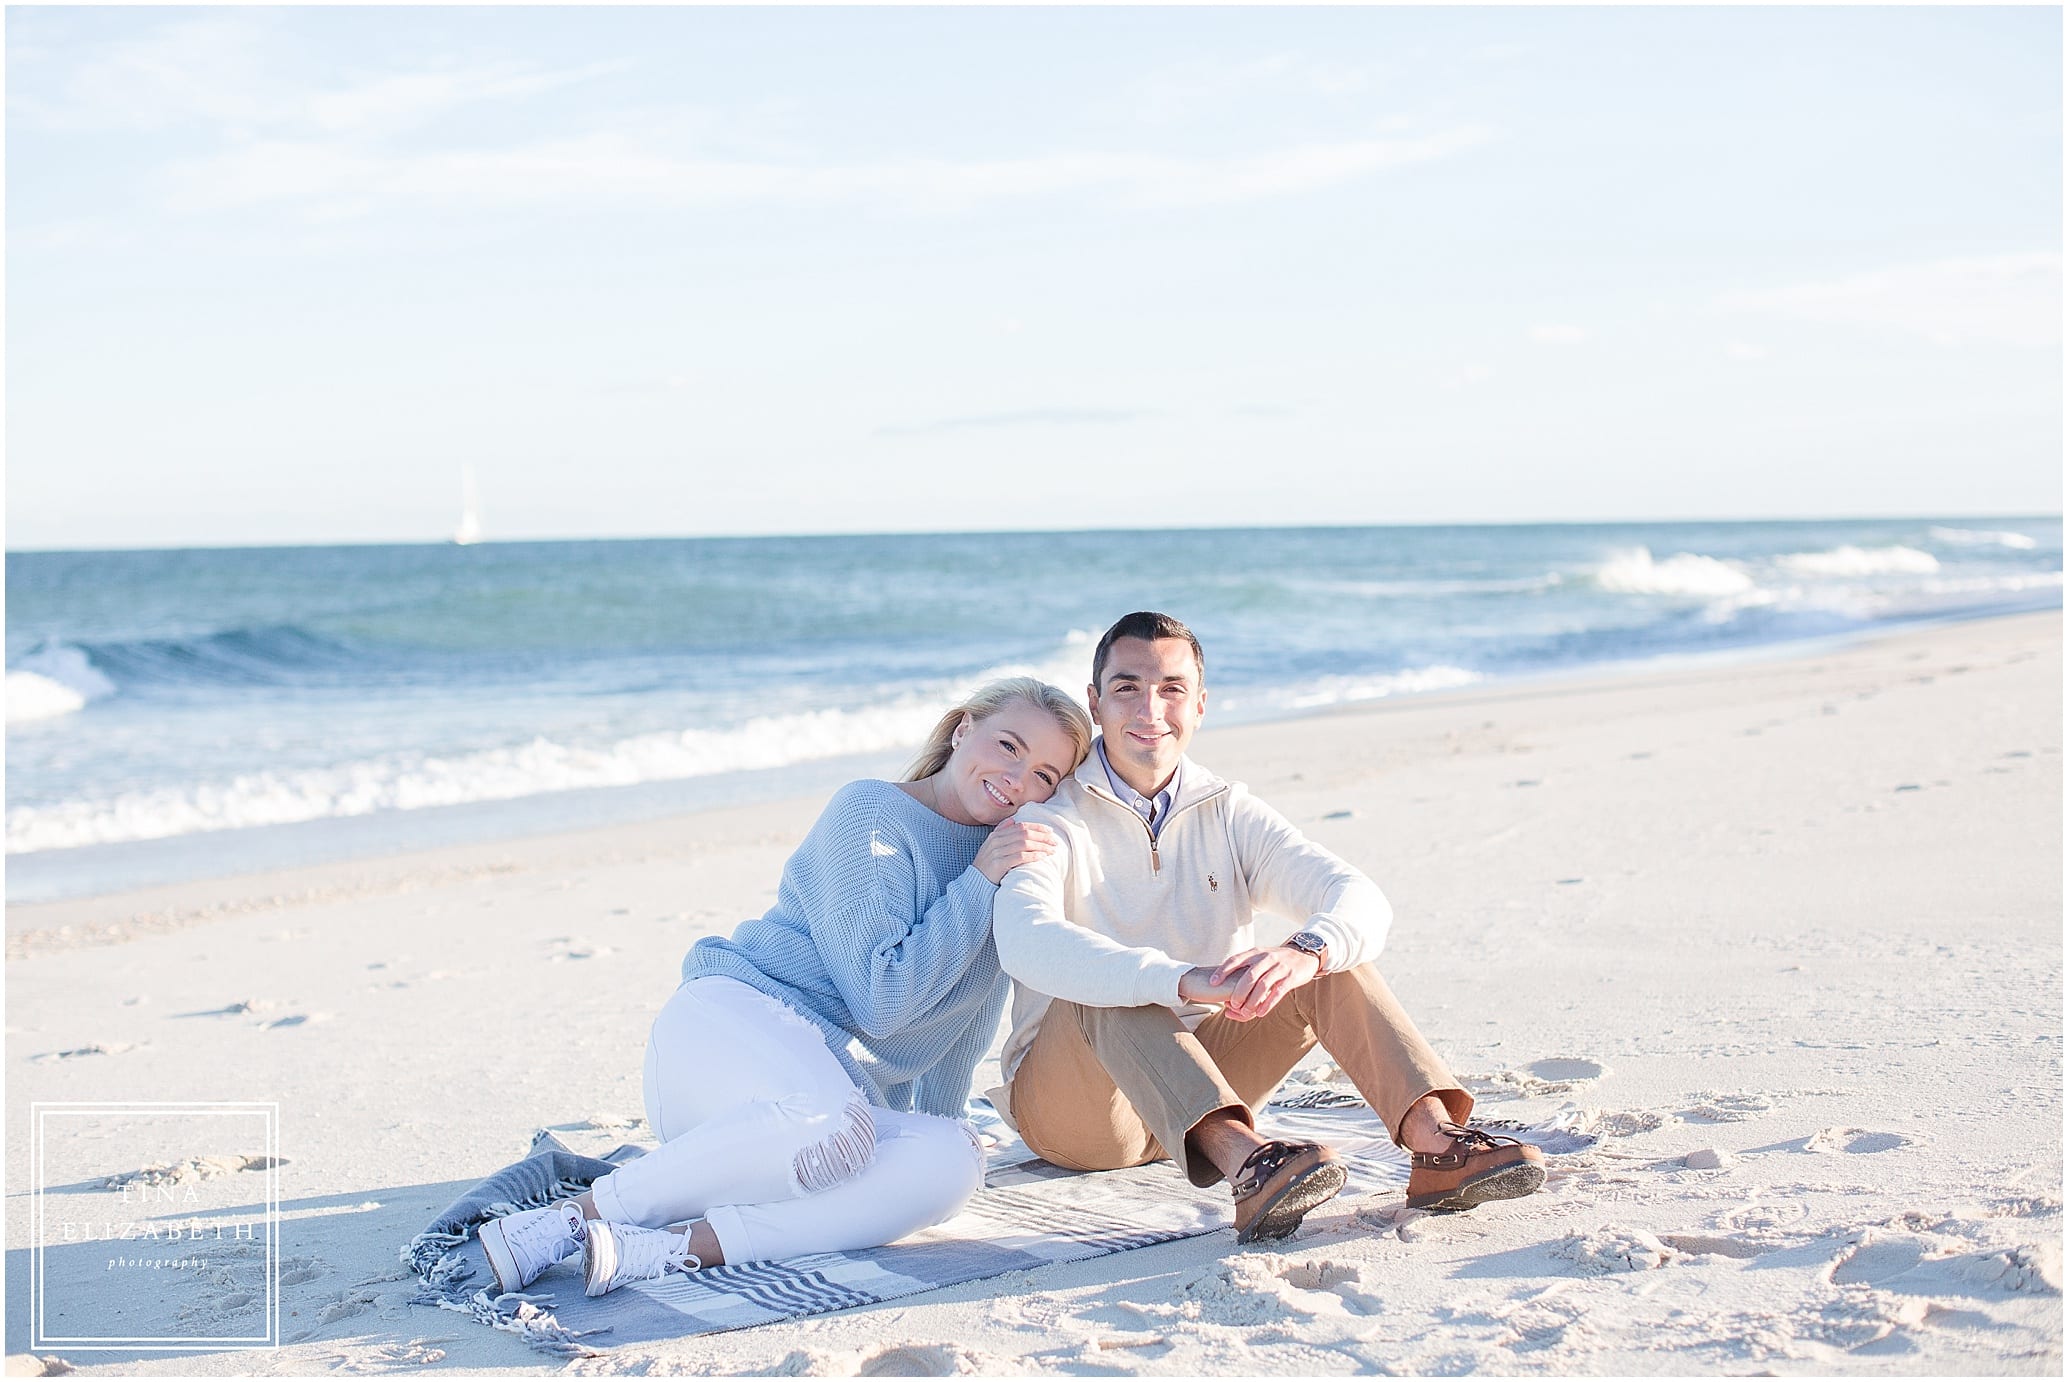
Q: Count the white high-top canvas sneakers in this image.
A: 2